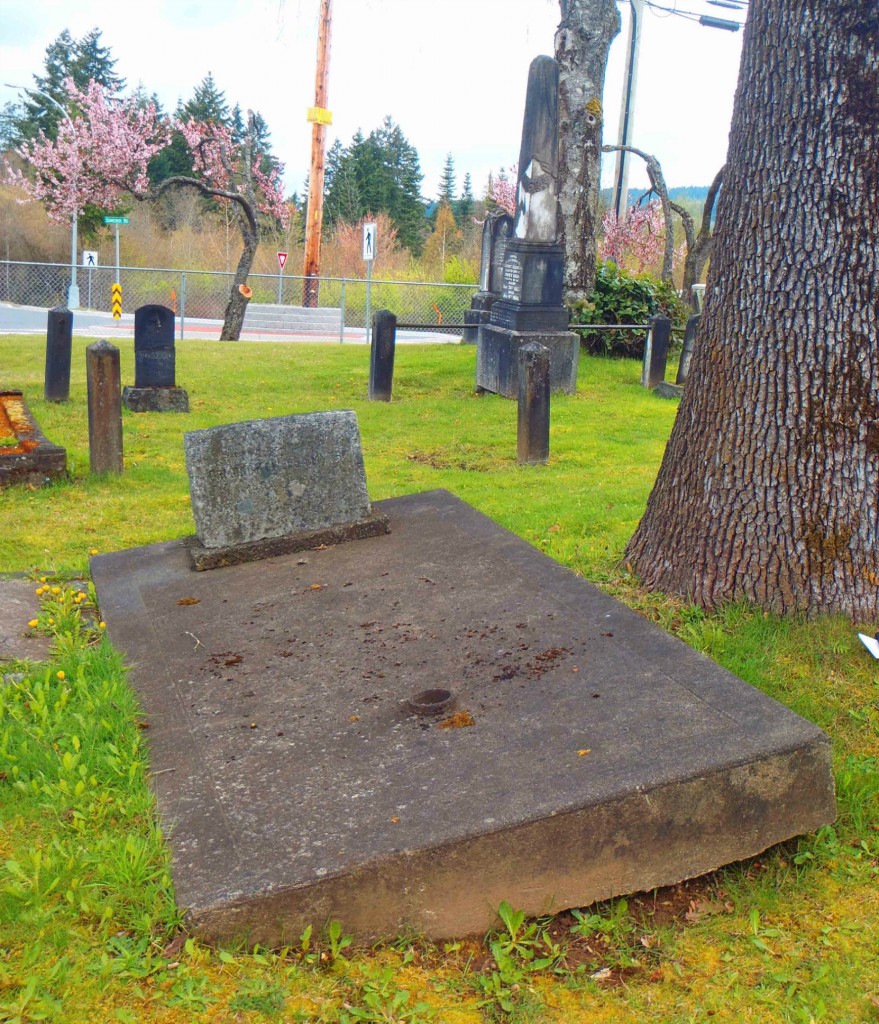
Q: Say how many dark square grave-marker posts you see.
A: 5